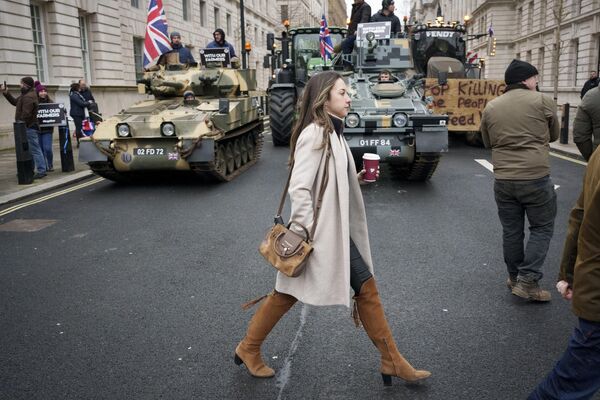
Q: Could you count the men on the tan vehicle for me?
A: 3